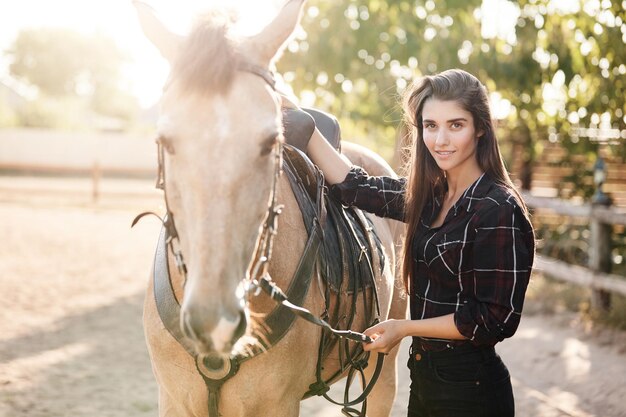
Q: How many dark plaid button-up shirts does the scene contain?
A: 1